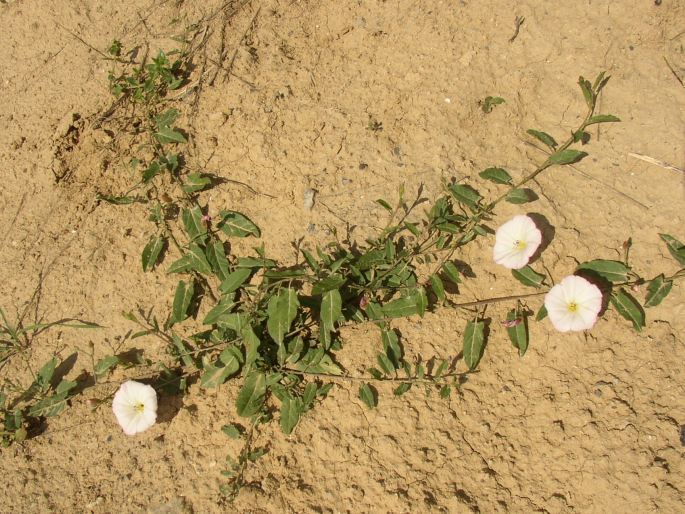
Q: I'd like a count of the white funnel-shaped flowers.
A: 3